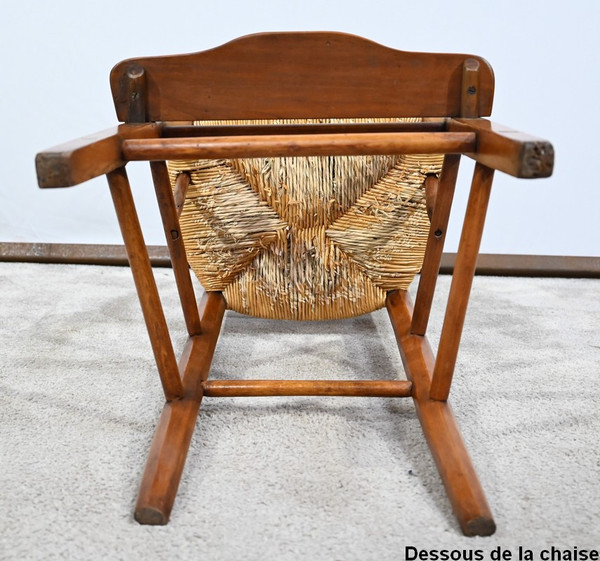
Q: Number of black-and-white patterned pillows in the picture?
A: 0